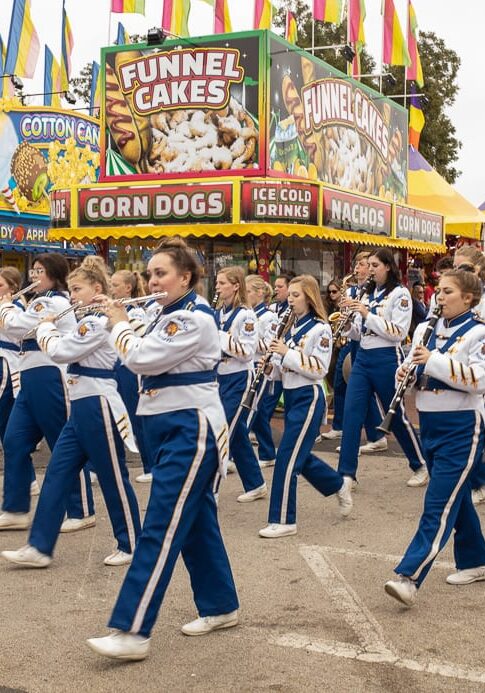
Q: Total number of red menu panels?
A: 5